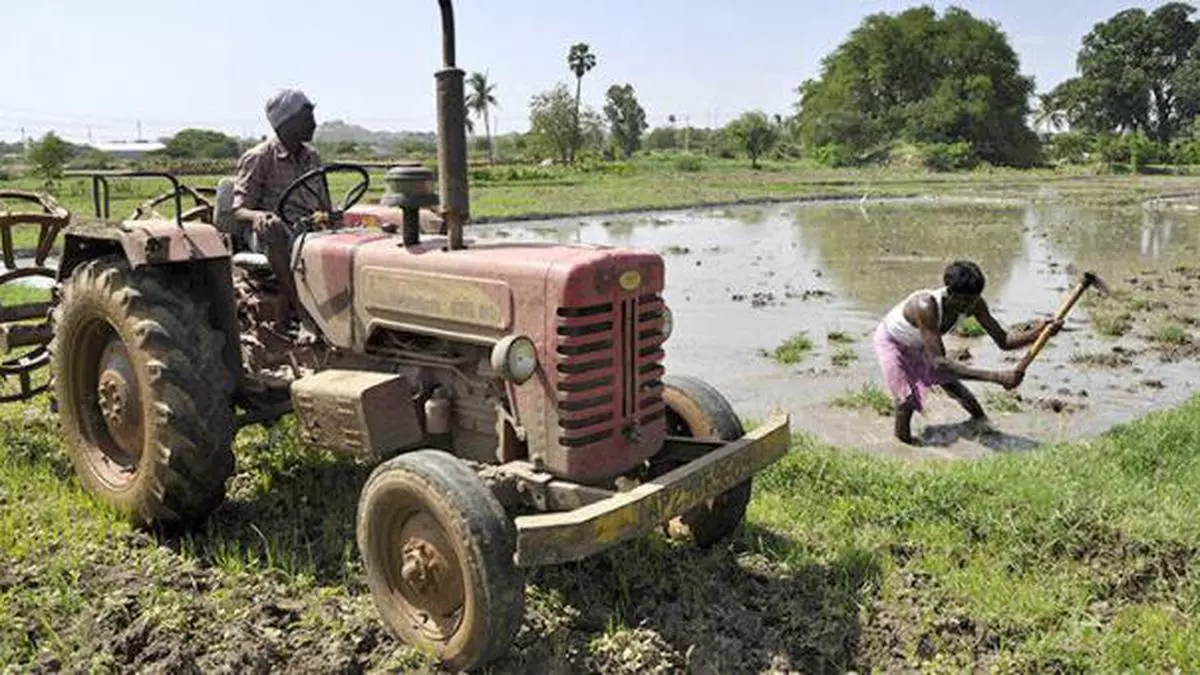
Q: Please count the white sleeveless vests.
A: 1